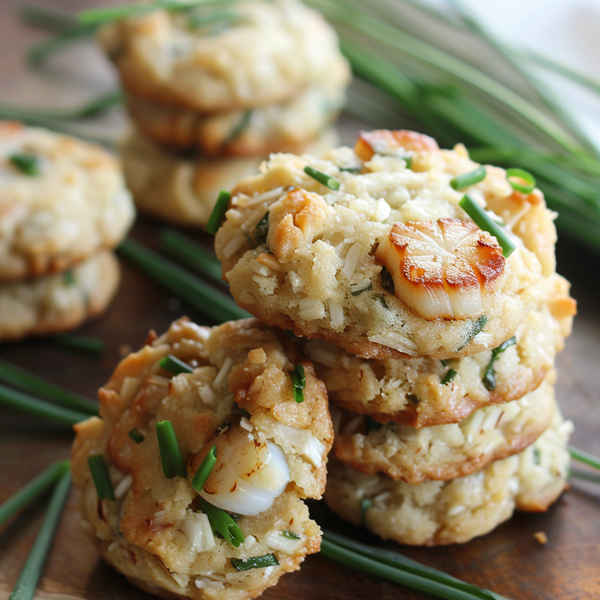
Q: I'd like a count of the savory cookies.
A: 10